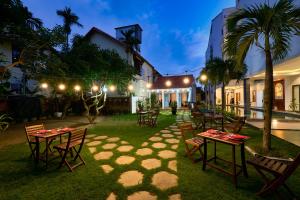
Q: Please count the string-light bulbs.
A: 10